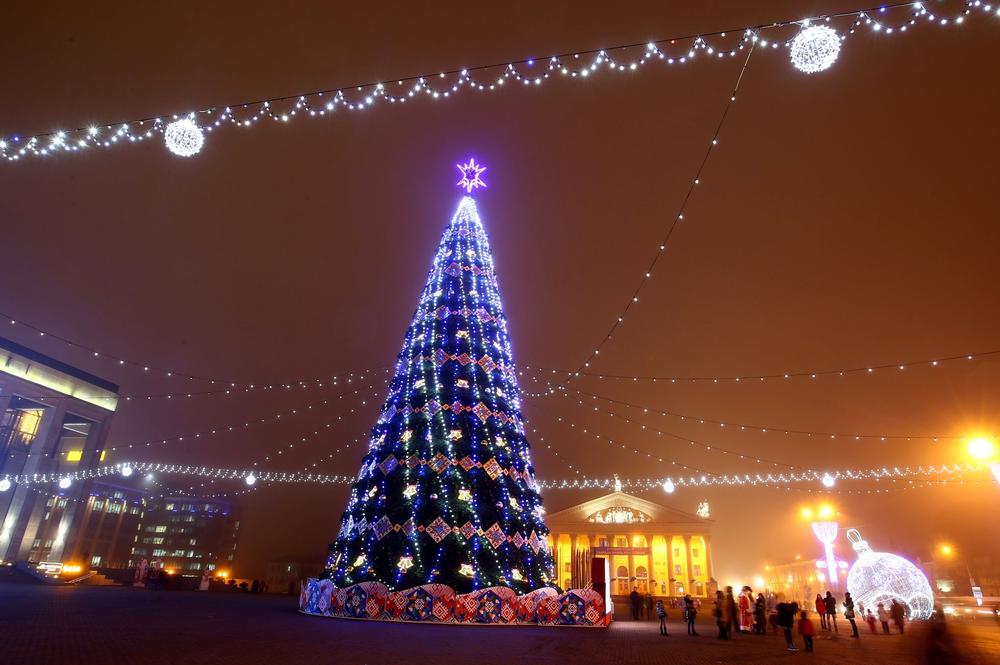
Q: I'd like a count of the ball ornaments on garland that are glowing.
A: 8